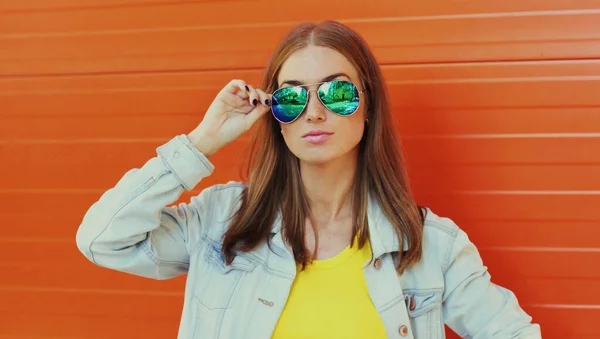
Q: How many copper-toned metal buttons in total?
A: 3